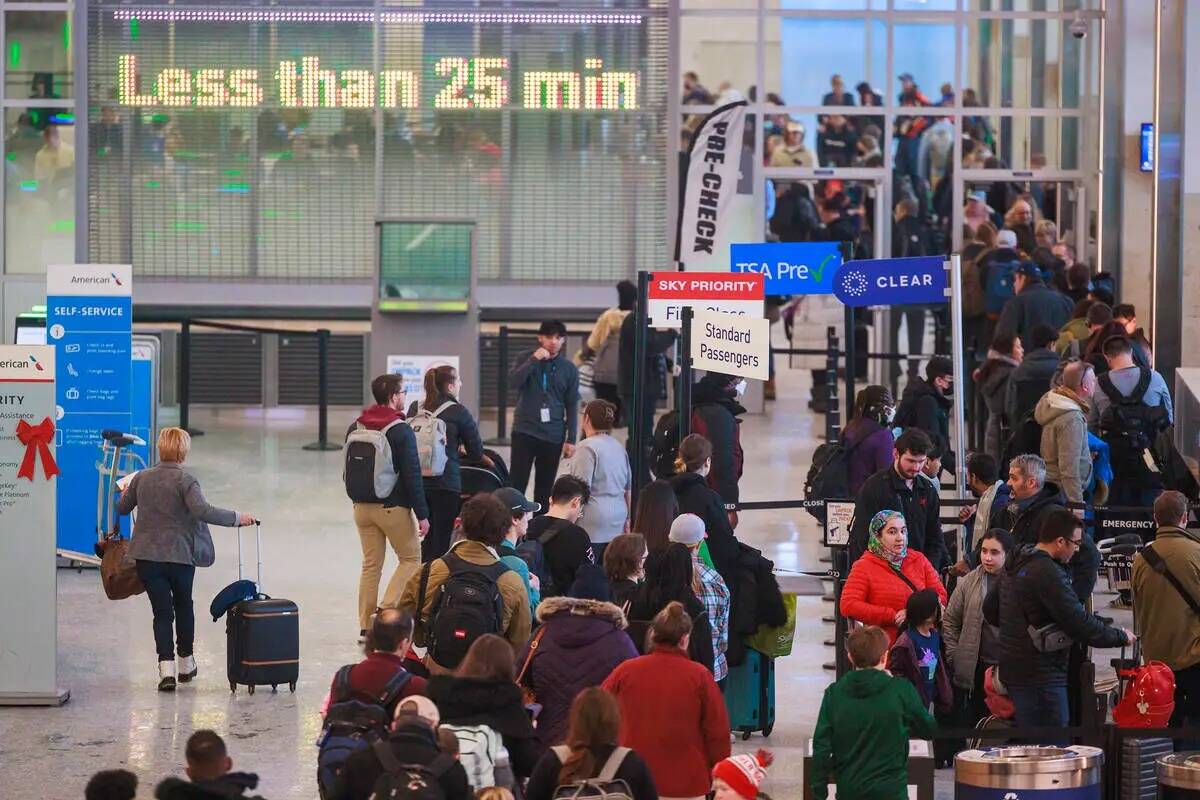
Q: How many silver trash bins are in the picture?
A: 2